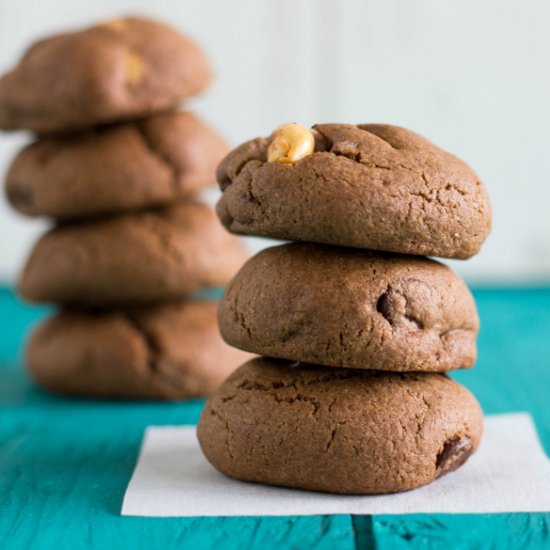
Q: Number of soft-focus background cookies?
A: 4